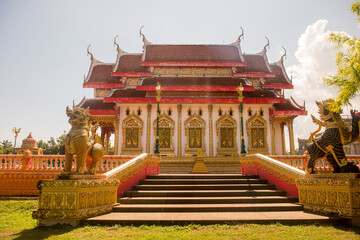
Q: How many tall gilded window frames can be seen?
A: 5